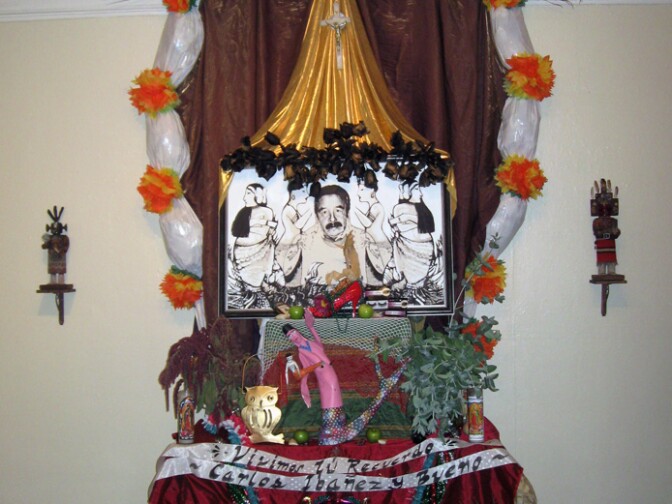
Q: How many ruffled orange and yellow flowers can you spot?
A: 9